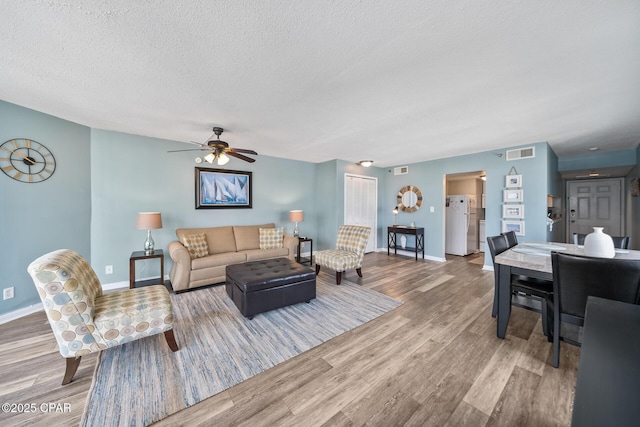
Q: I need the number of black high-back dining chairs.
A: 4